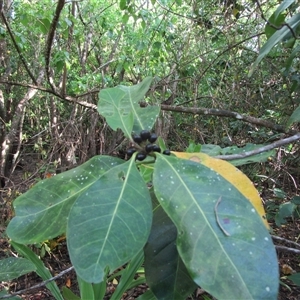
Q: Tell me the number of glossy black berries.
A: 8